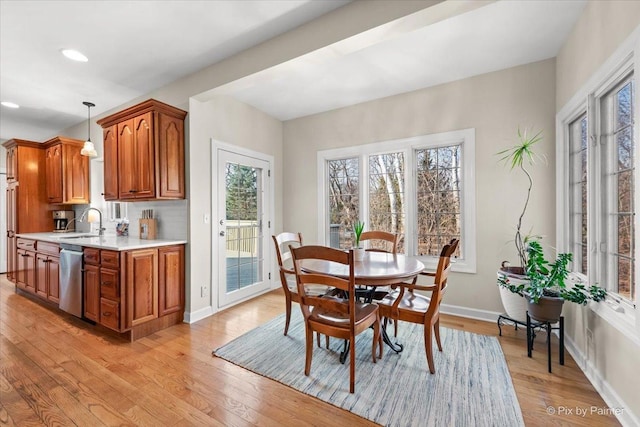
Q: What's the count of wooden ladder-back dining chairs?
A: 4